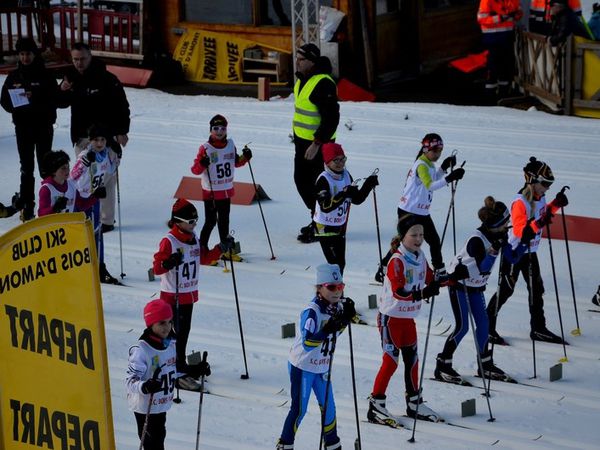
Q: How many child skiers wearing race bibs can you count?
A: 11